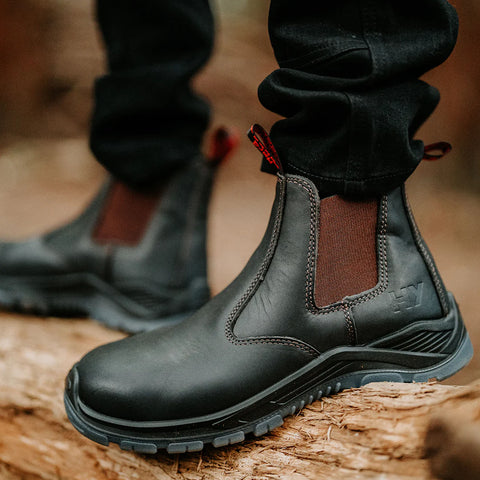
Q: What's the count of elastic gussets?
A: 2